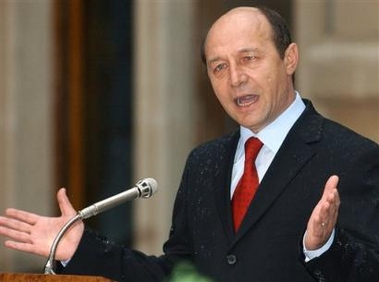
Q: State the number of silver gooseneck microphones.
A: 1